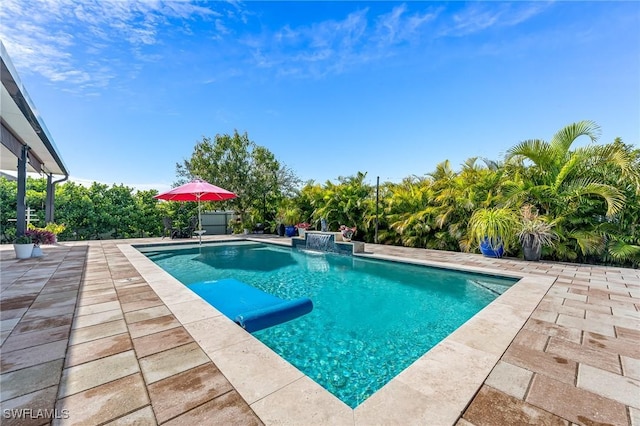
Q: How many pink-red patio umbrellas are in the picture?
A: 1